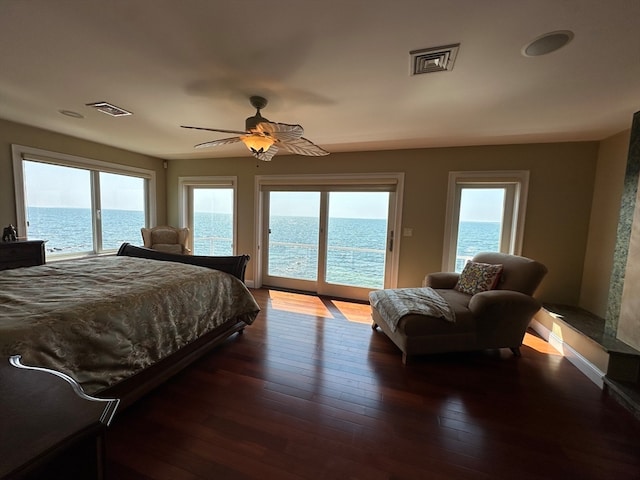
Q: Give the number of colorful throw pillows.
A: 1